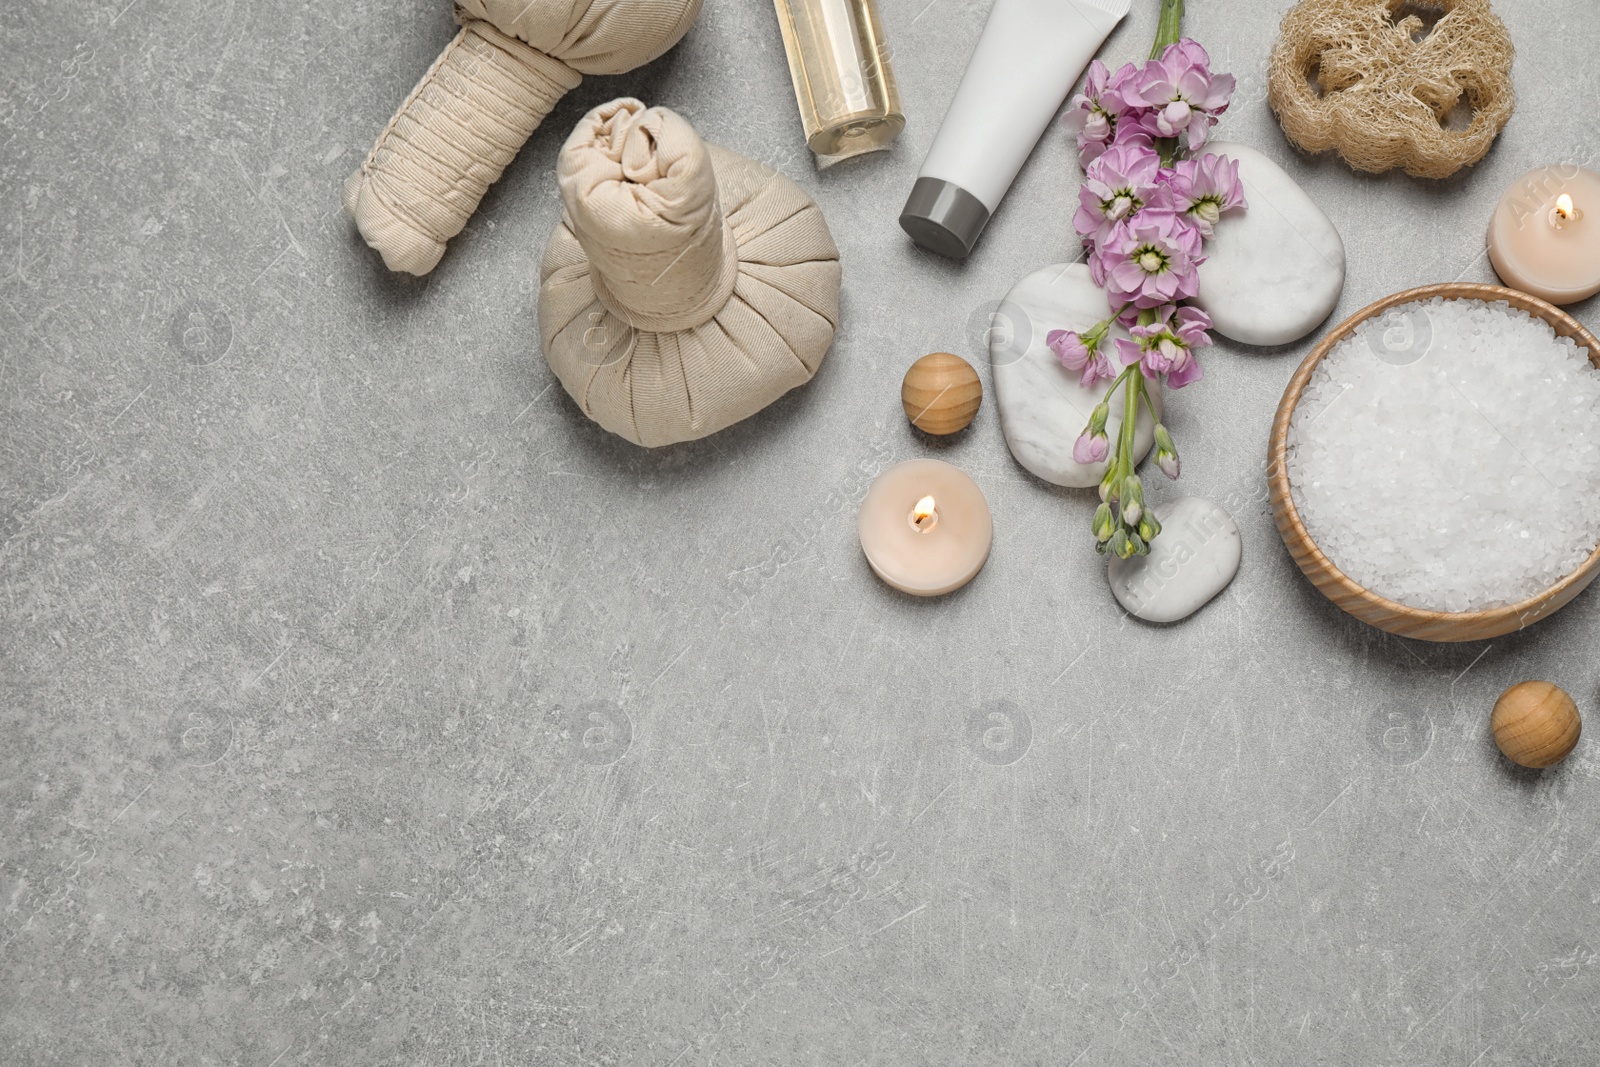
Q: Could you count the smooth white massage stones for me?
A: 3